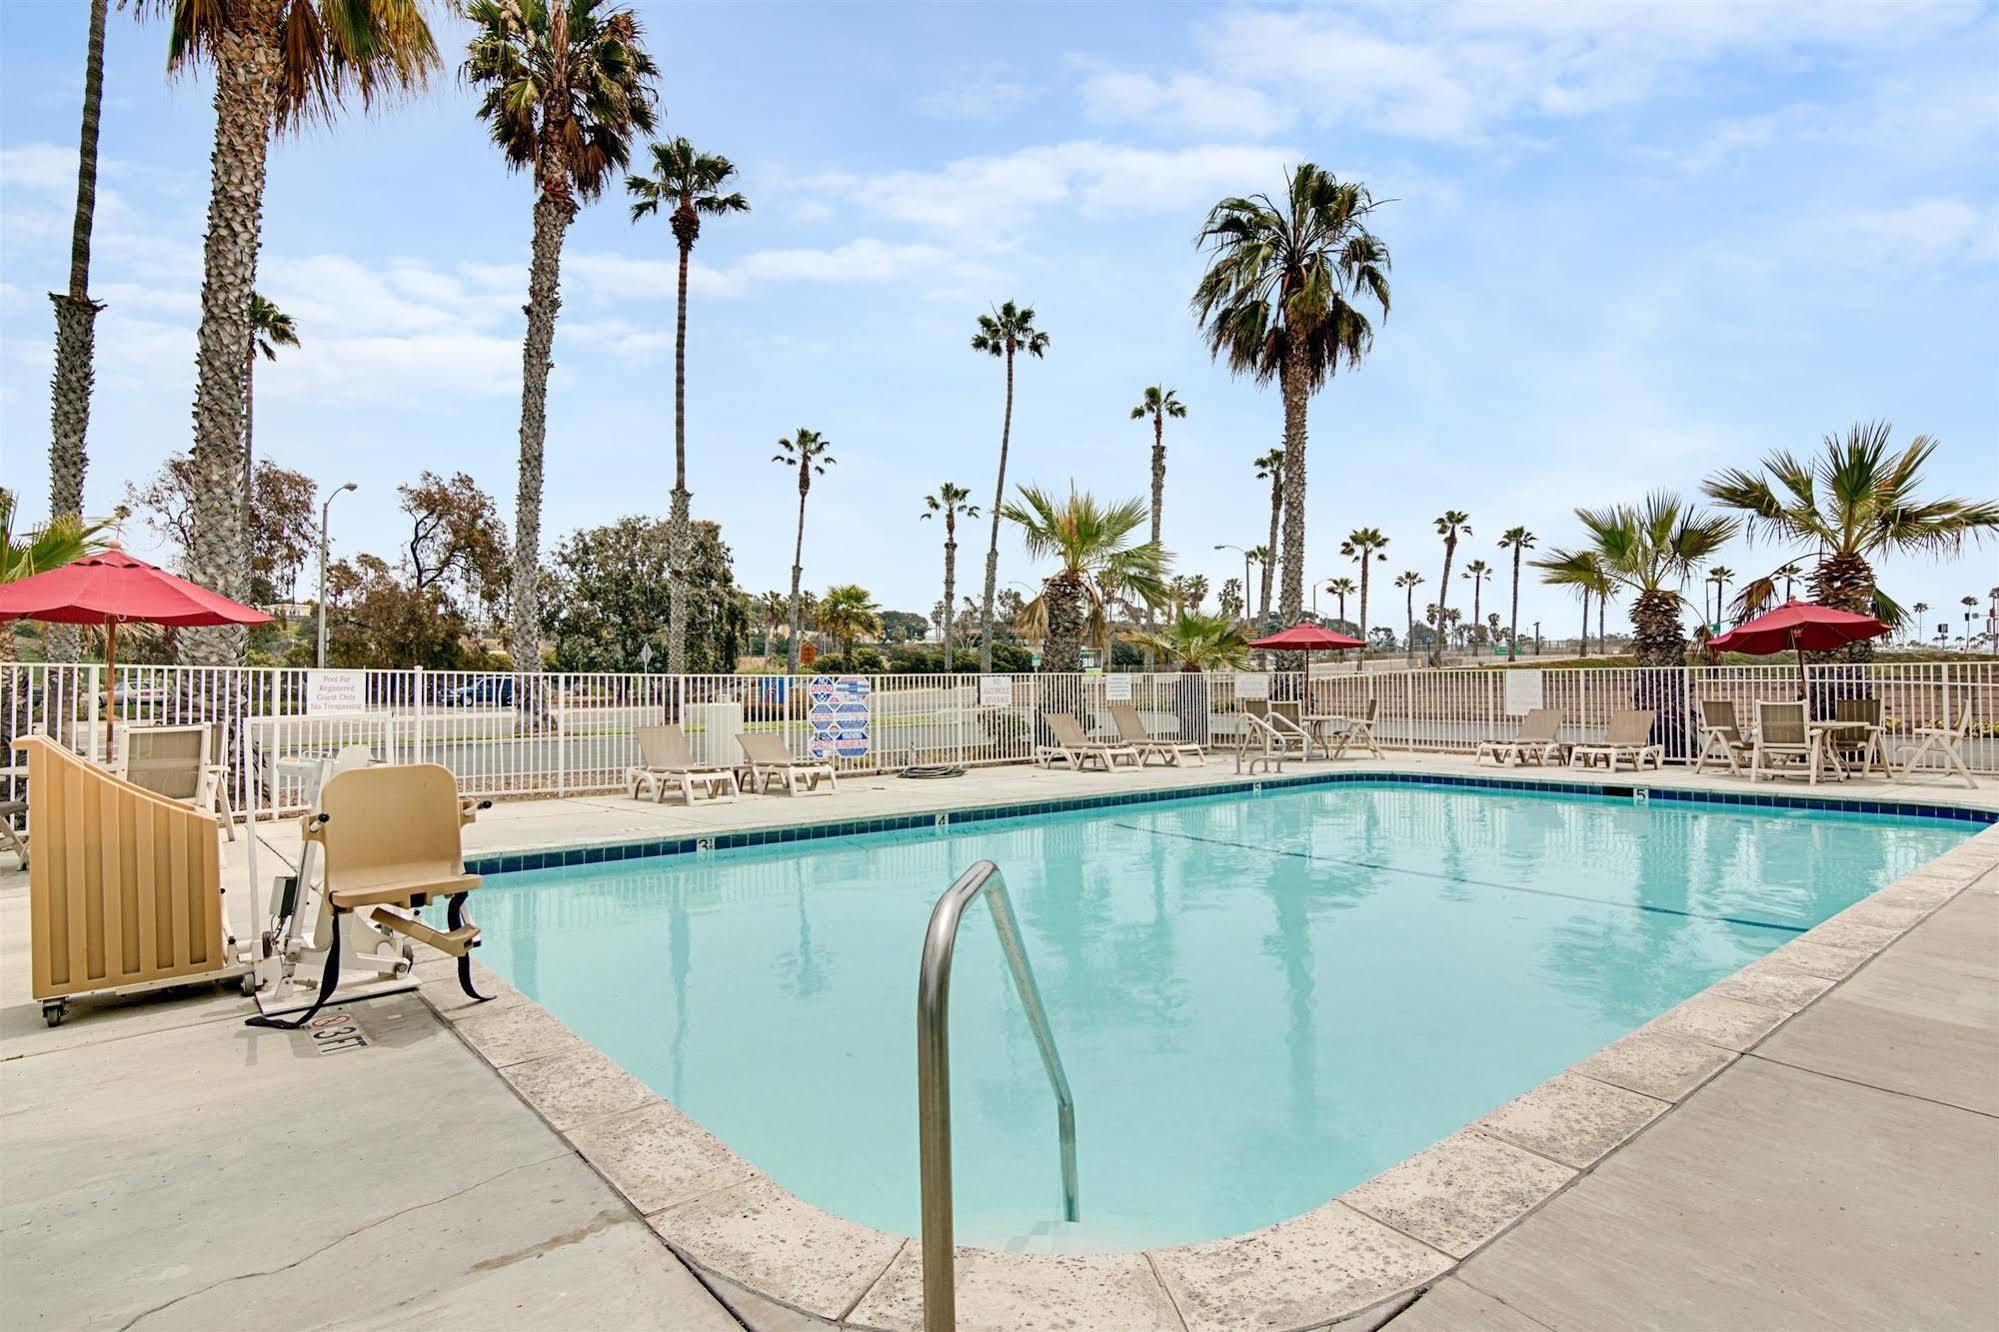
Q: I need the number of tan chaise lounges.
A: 6